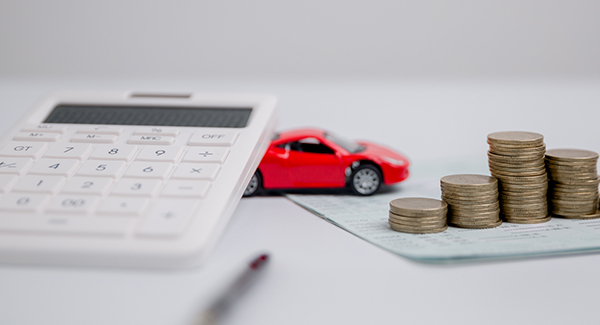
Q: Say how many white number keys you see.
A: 11